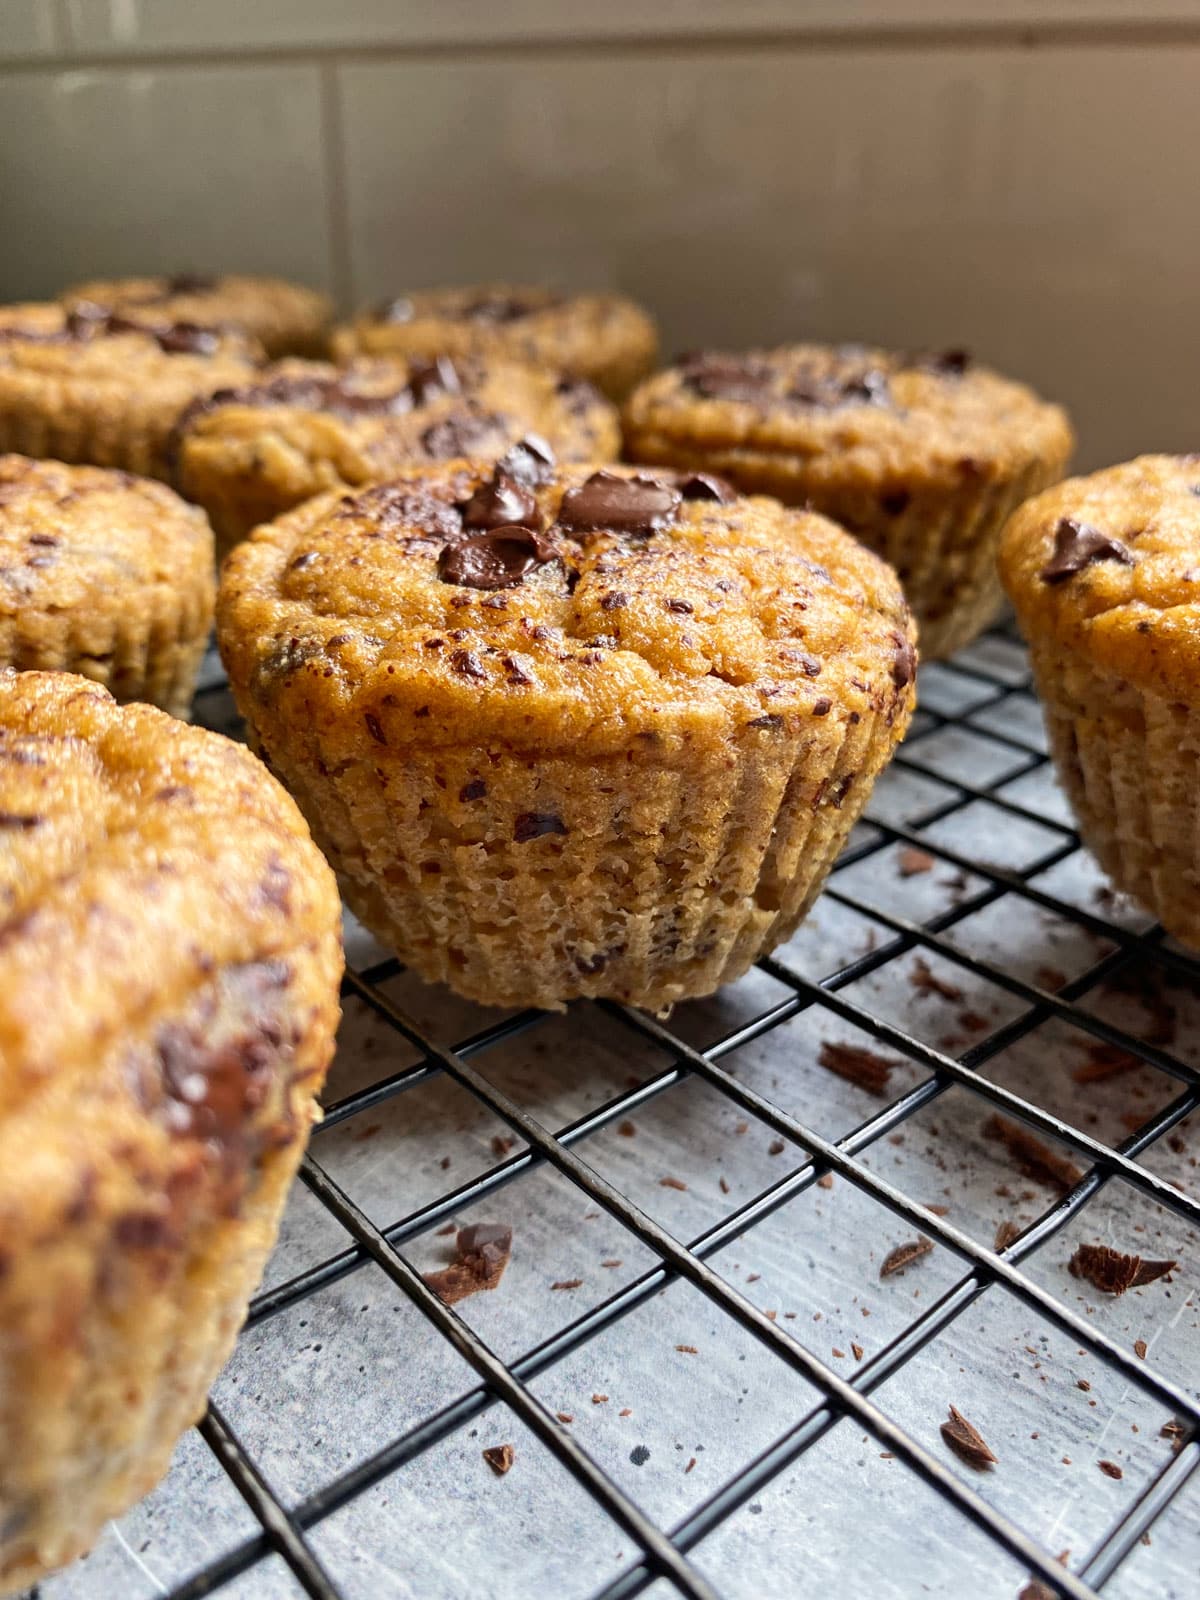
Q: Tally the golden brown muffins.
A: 9